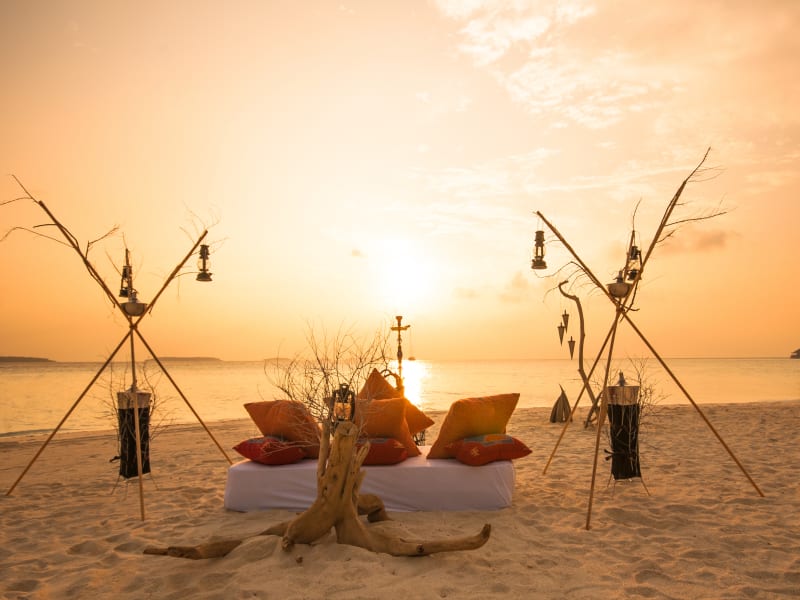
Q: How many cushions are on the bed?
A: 7